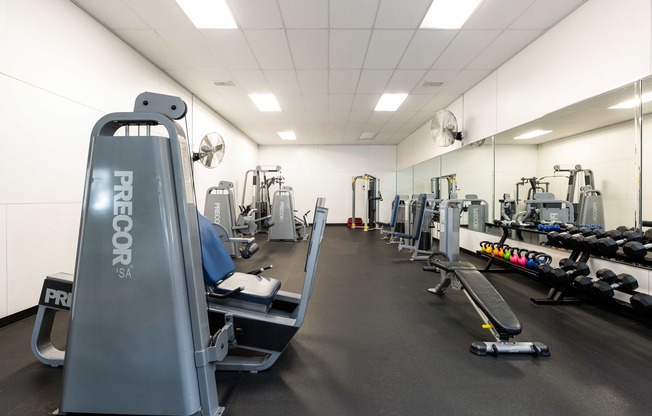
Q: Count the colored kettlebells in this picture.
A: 9